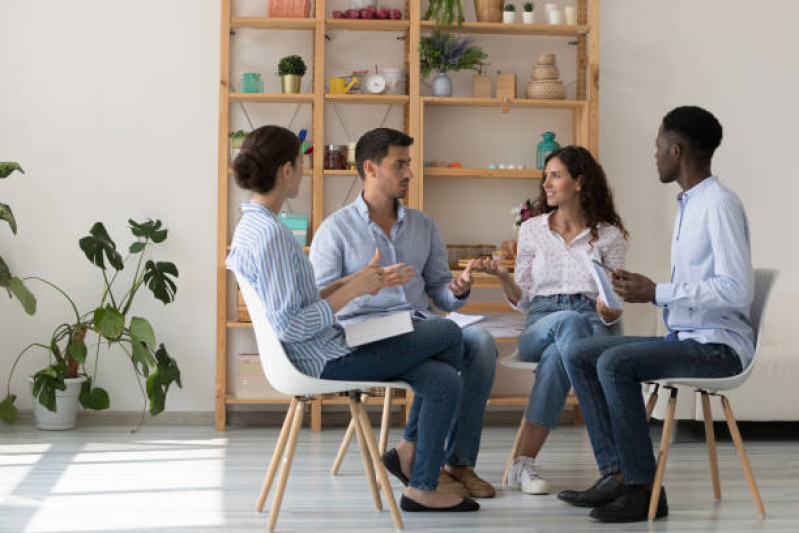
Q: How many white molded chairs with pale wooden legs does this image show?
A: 4